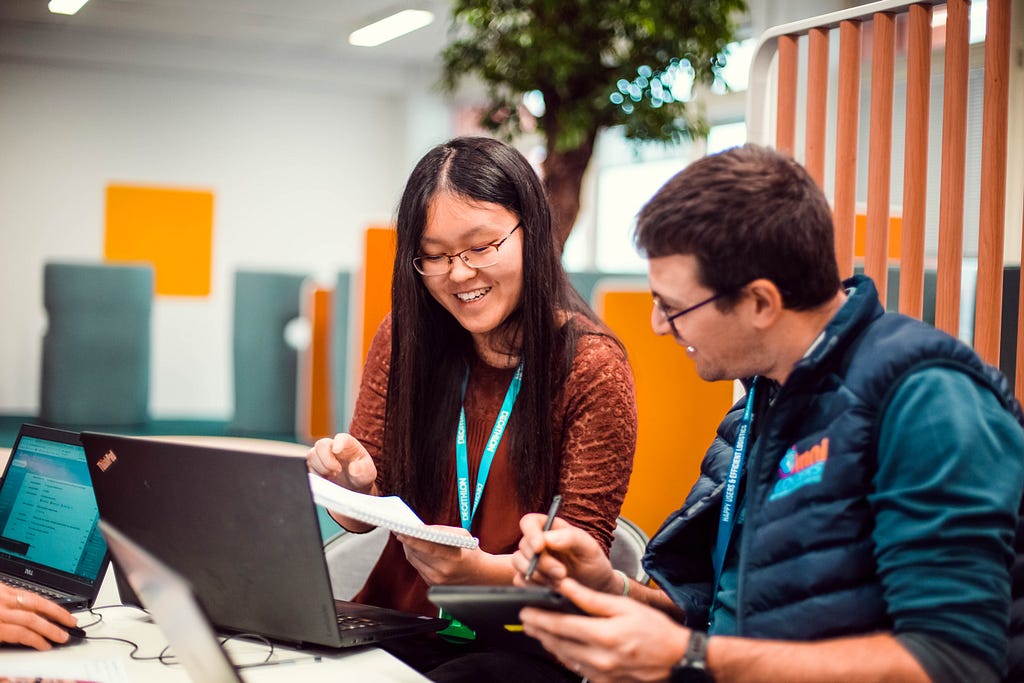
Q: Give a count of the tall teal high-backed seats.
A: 2